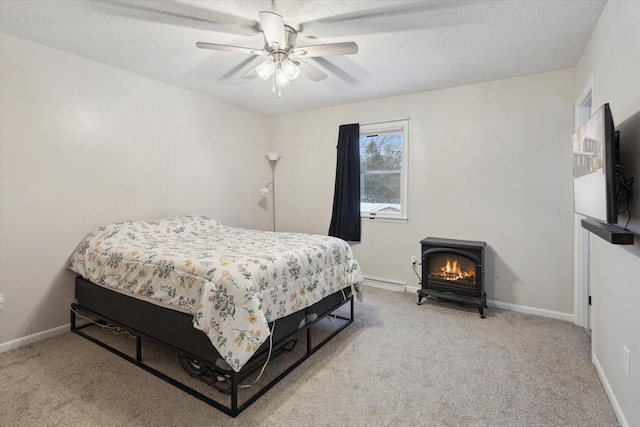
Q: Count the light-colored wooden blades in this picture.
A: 5